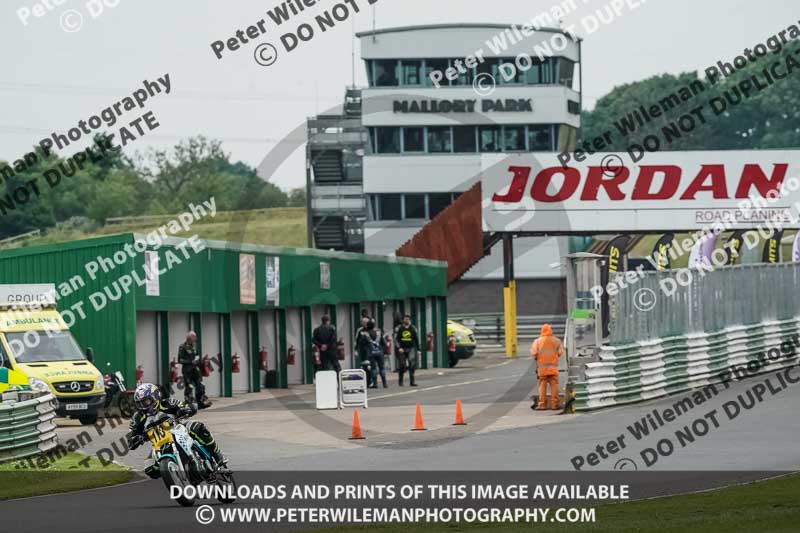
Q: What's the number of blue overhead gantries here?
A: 0